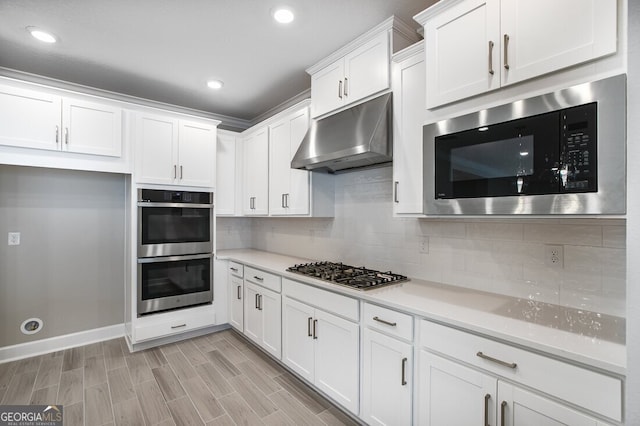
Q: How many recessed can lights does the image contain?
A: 3